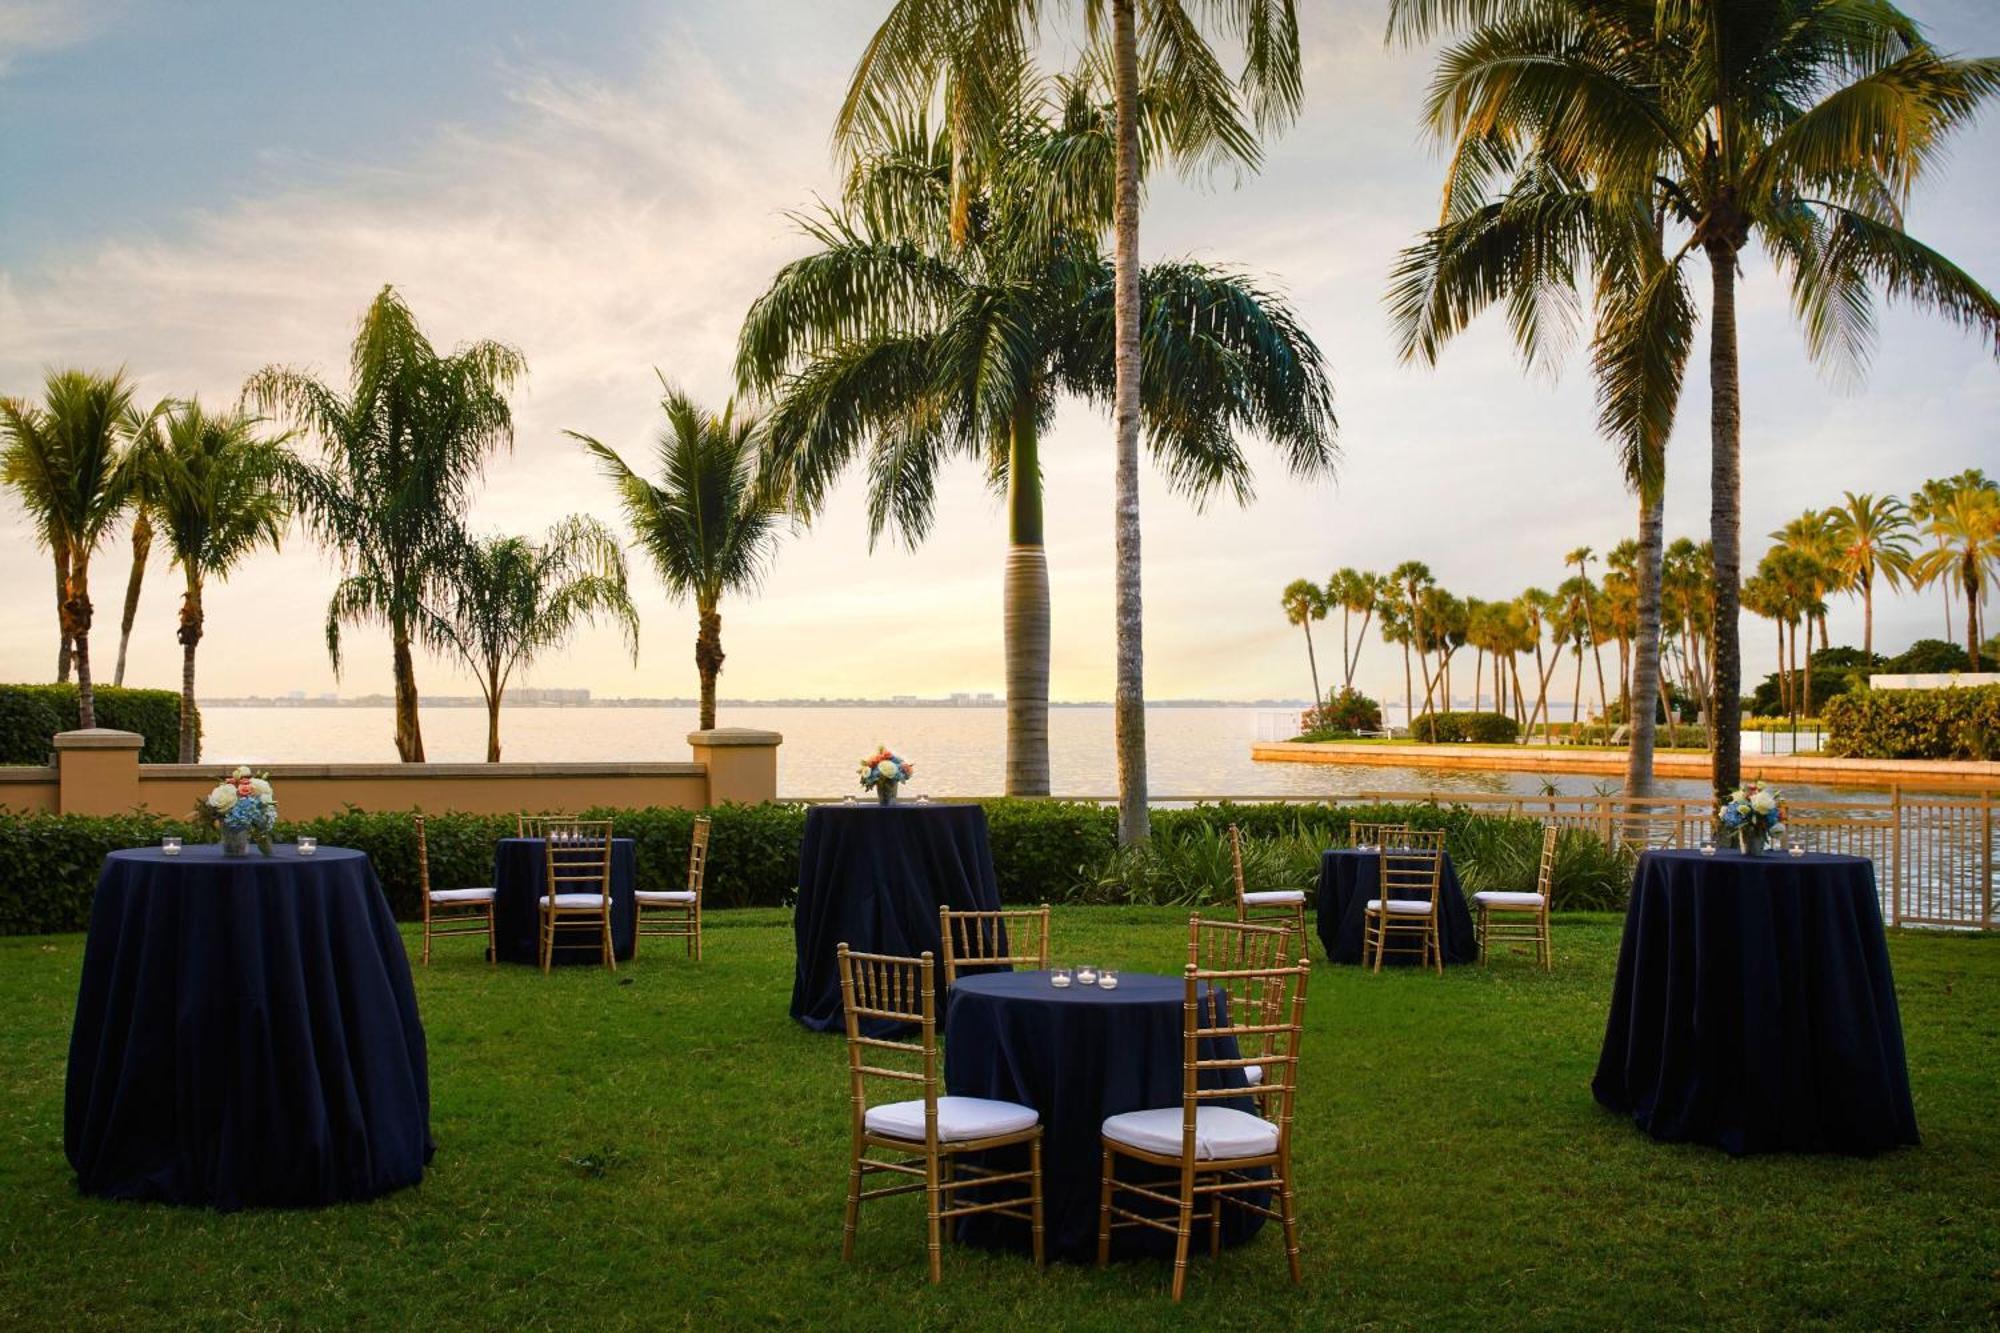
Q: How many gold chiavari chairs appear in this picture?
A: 12